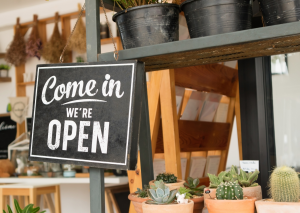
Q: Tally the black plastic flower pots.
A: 3